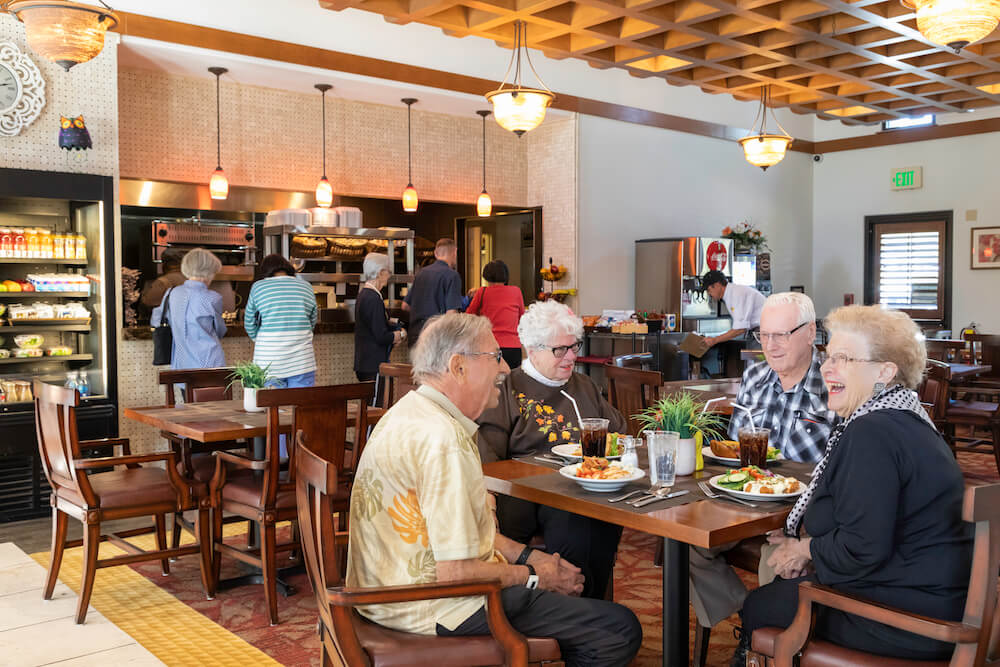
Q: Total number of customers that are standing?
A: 5